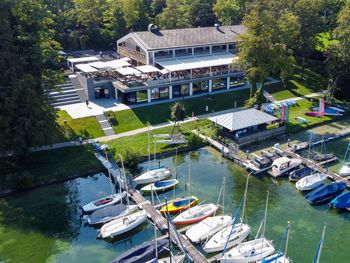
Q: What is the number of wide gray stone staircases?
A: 1